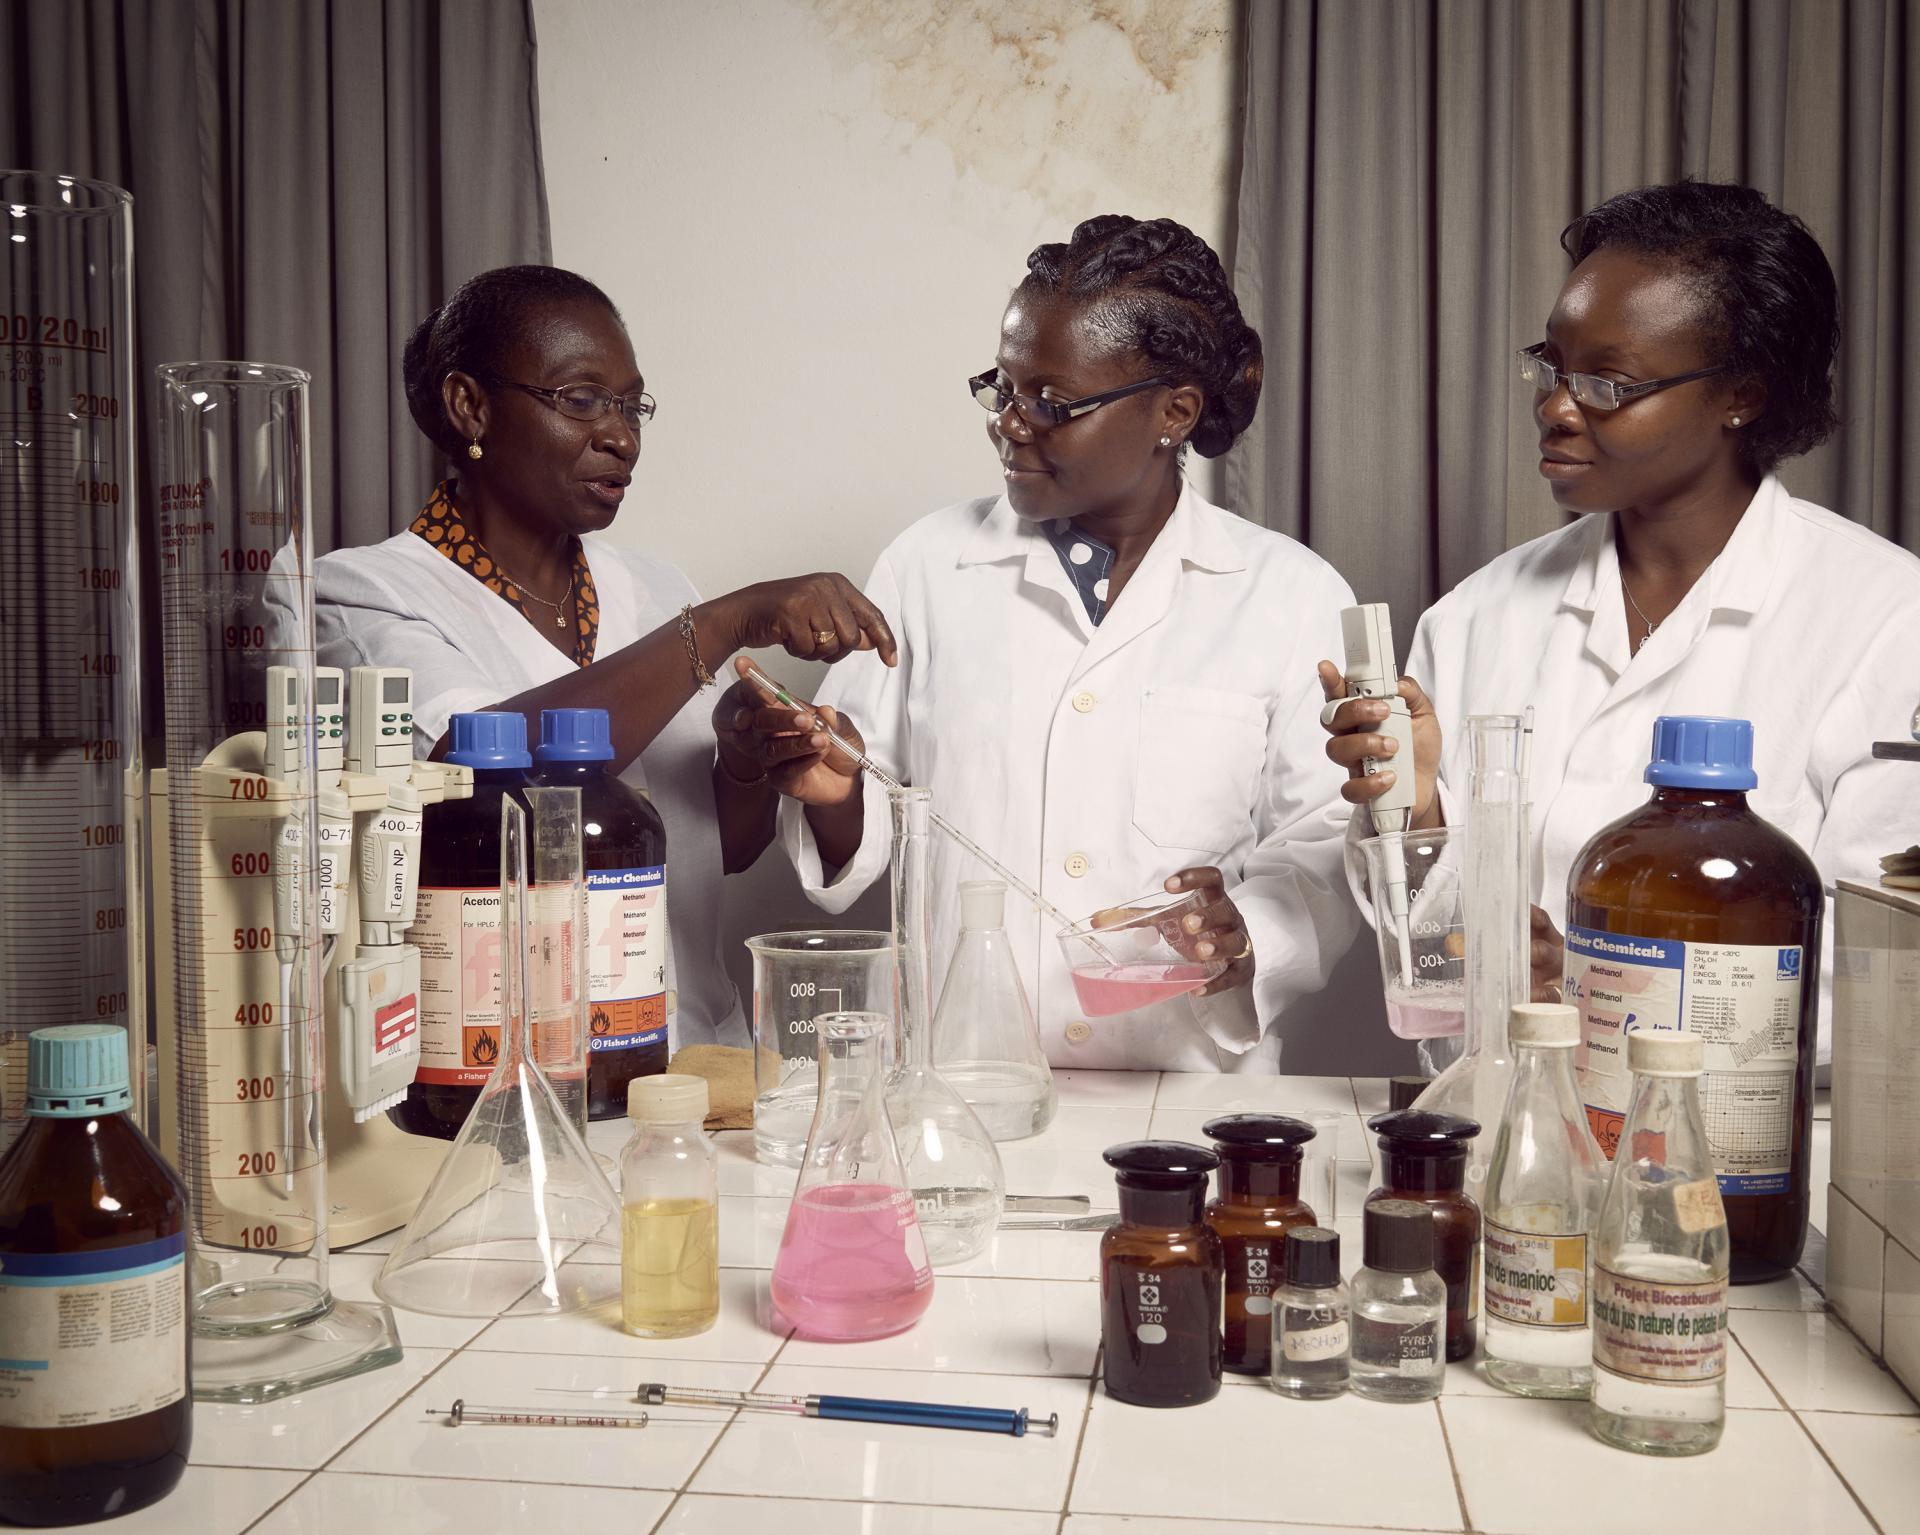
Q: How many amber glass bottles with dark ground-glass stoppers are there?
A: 3